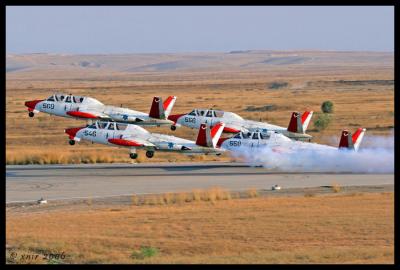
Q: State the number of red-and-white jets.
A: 4